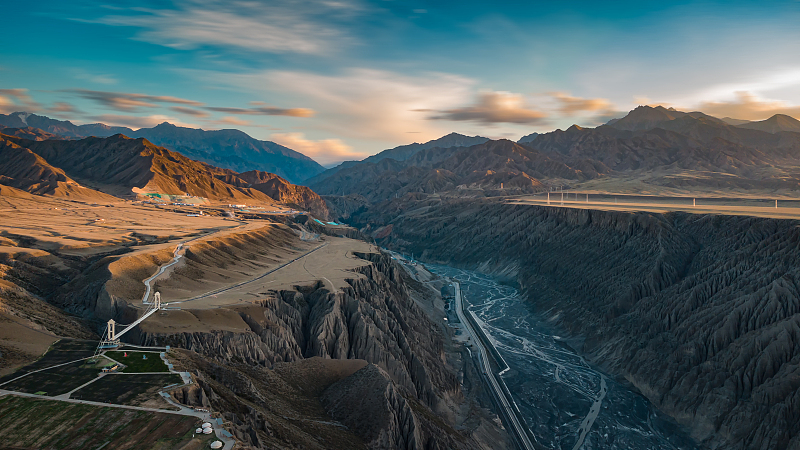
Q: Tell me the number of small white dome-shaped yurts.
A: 4